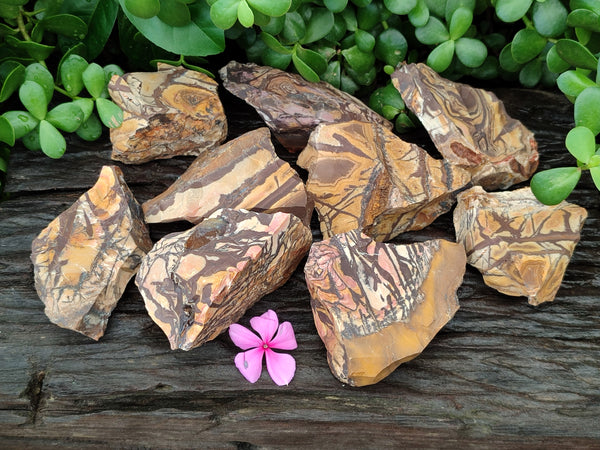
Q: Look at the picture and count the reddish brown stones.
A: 9